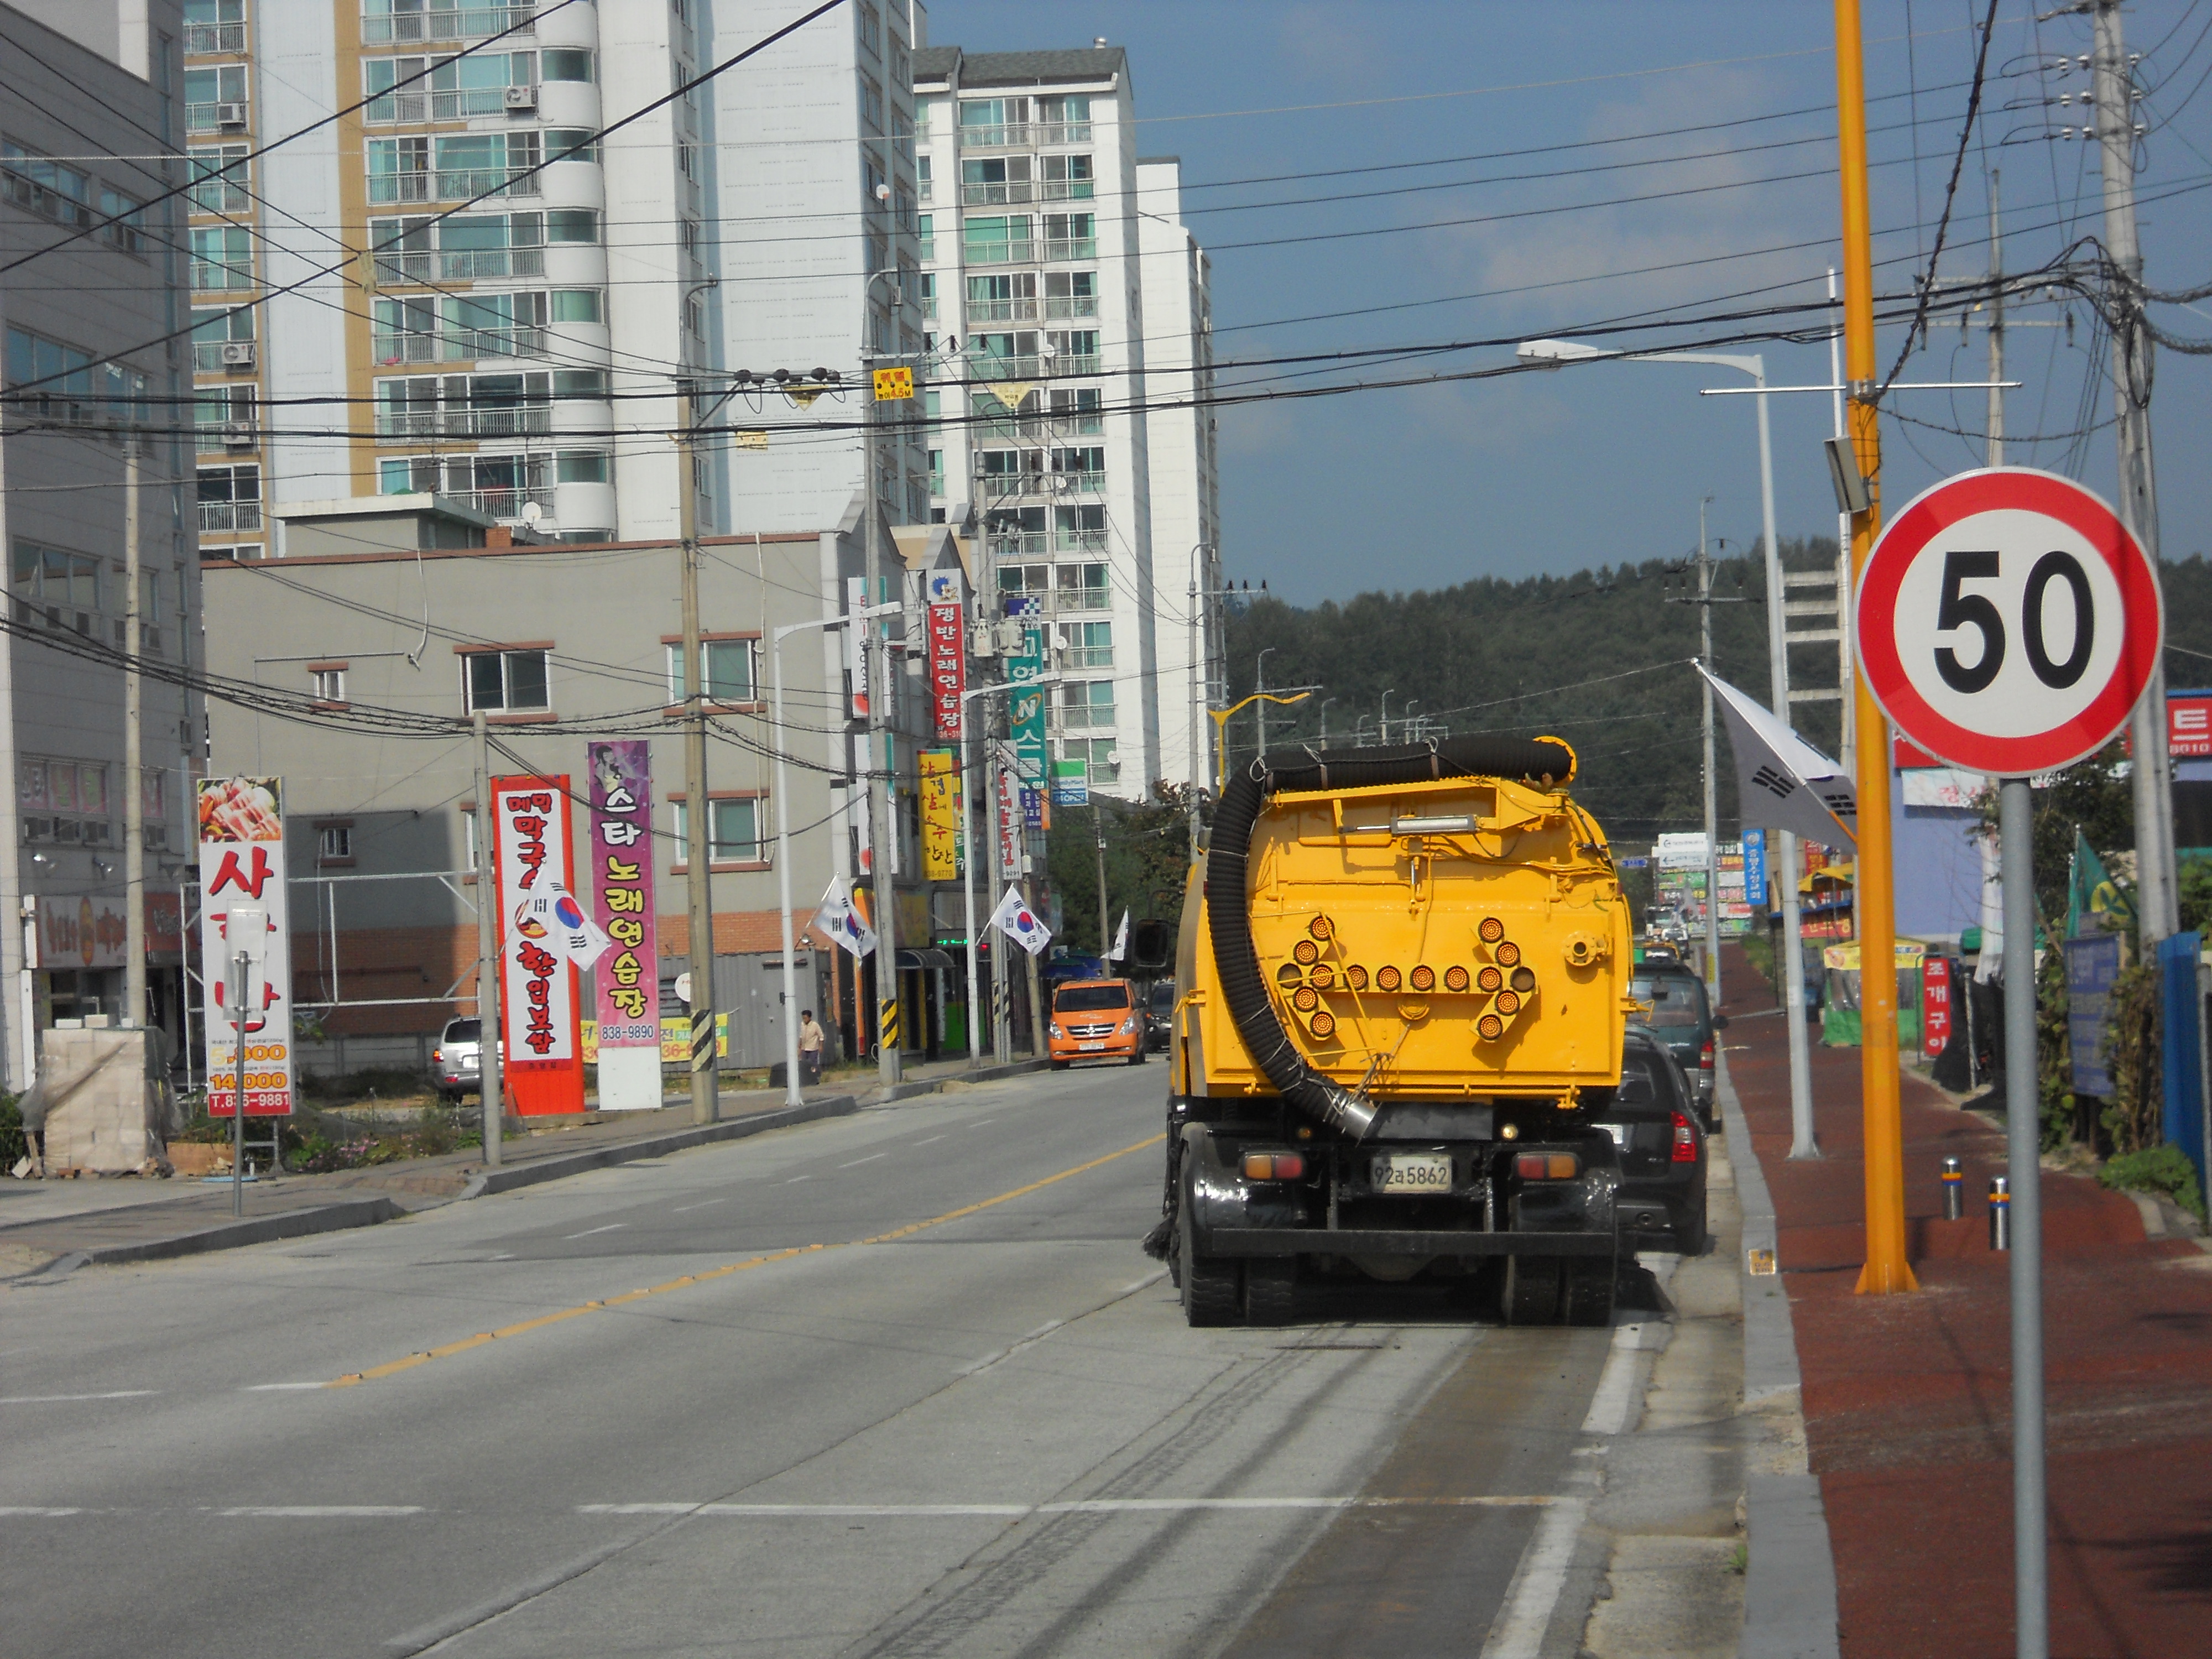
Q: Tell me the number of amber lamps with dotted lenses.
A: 14